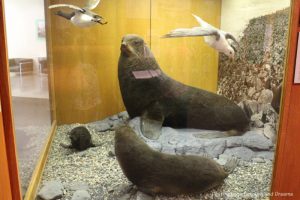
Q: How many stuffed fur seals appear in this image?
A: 3